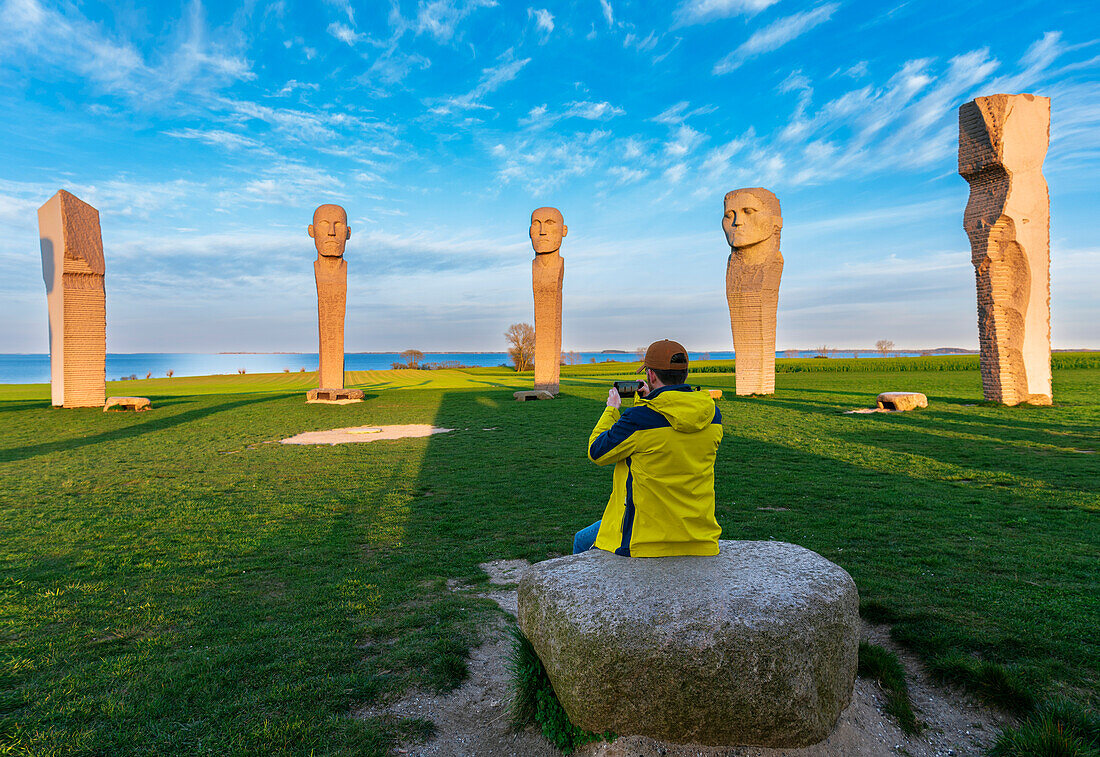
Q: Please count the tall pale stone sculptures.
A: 5